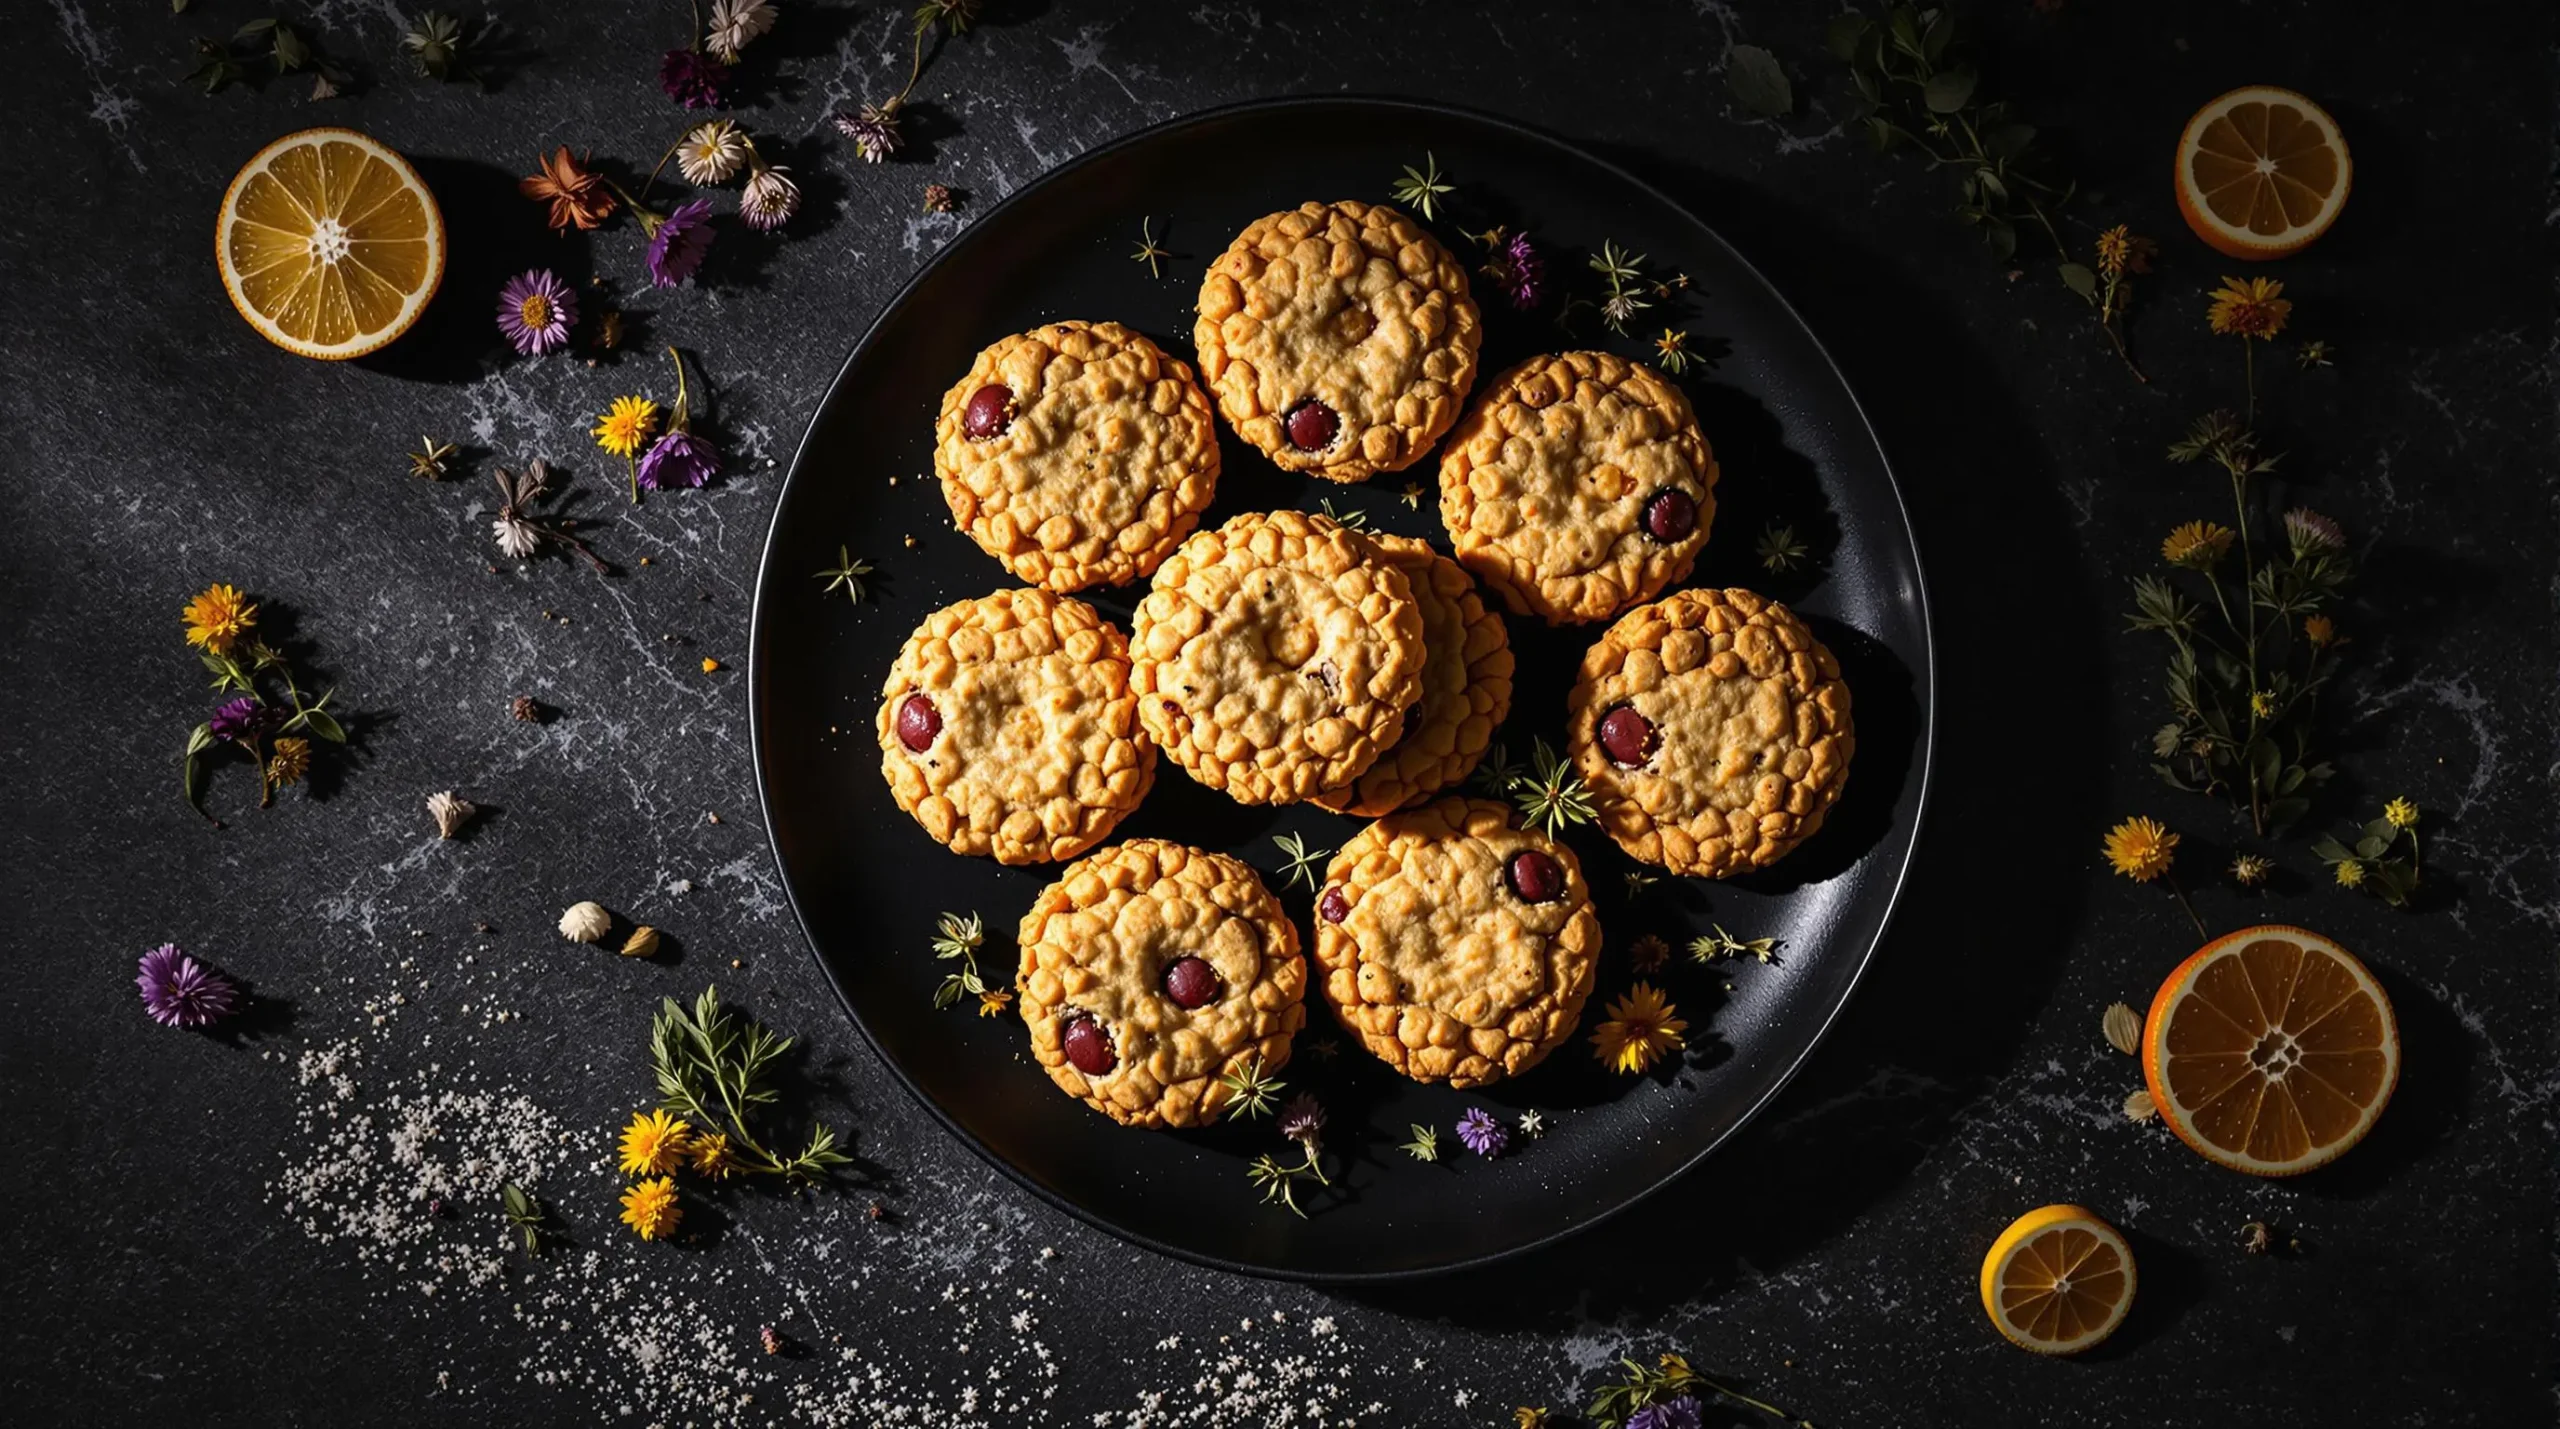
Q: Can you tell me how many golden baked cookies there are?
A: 9